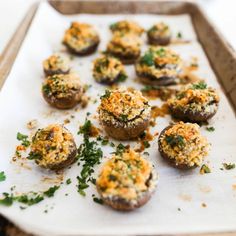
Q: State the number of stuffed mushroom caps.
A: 13